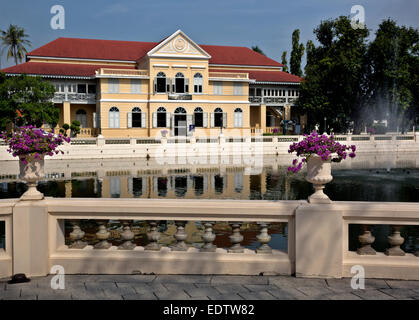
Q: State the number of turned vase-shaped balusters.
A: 10